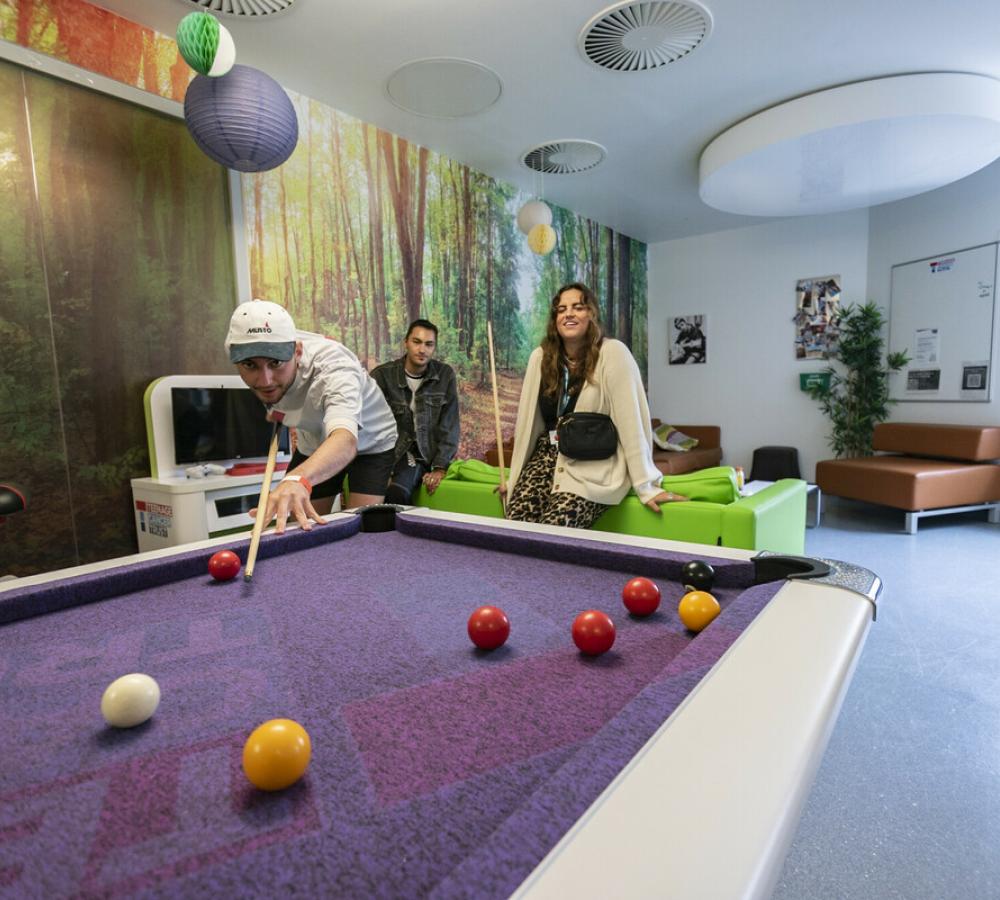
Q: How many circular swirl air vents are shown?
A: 3